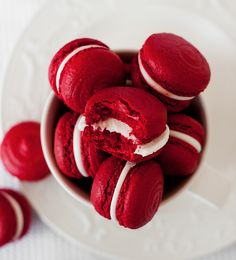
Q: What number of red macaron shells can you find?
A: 15